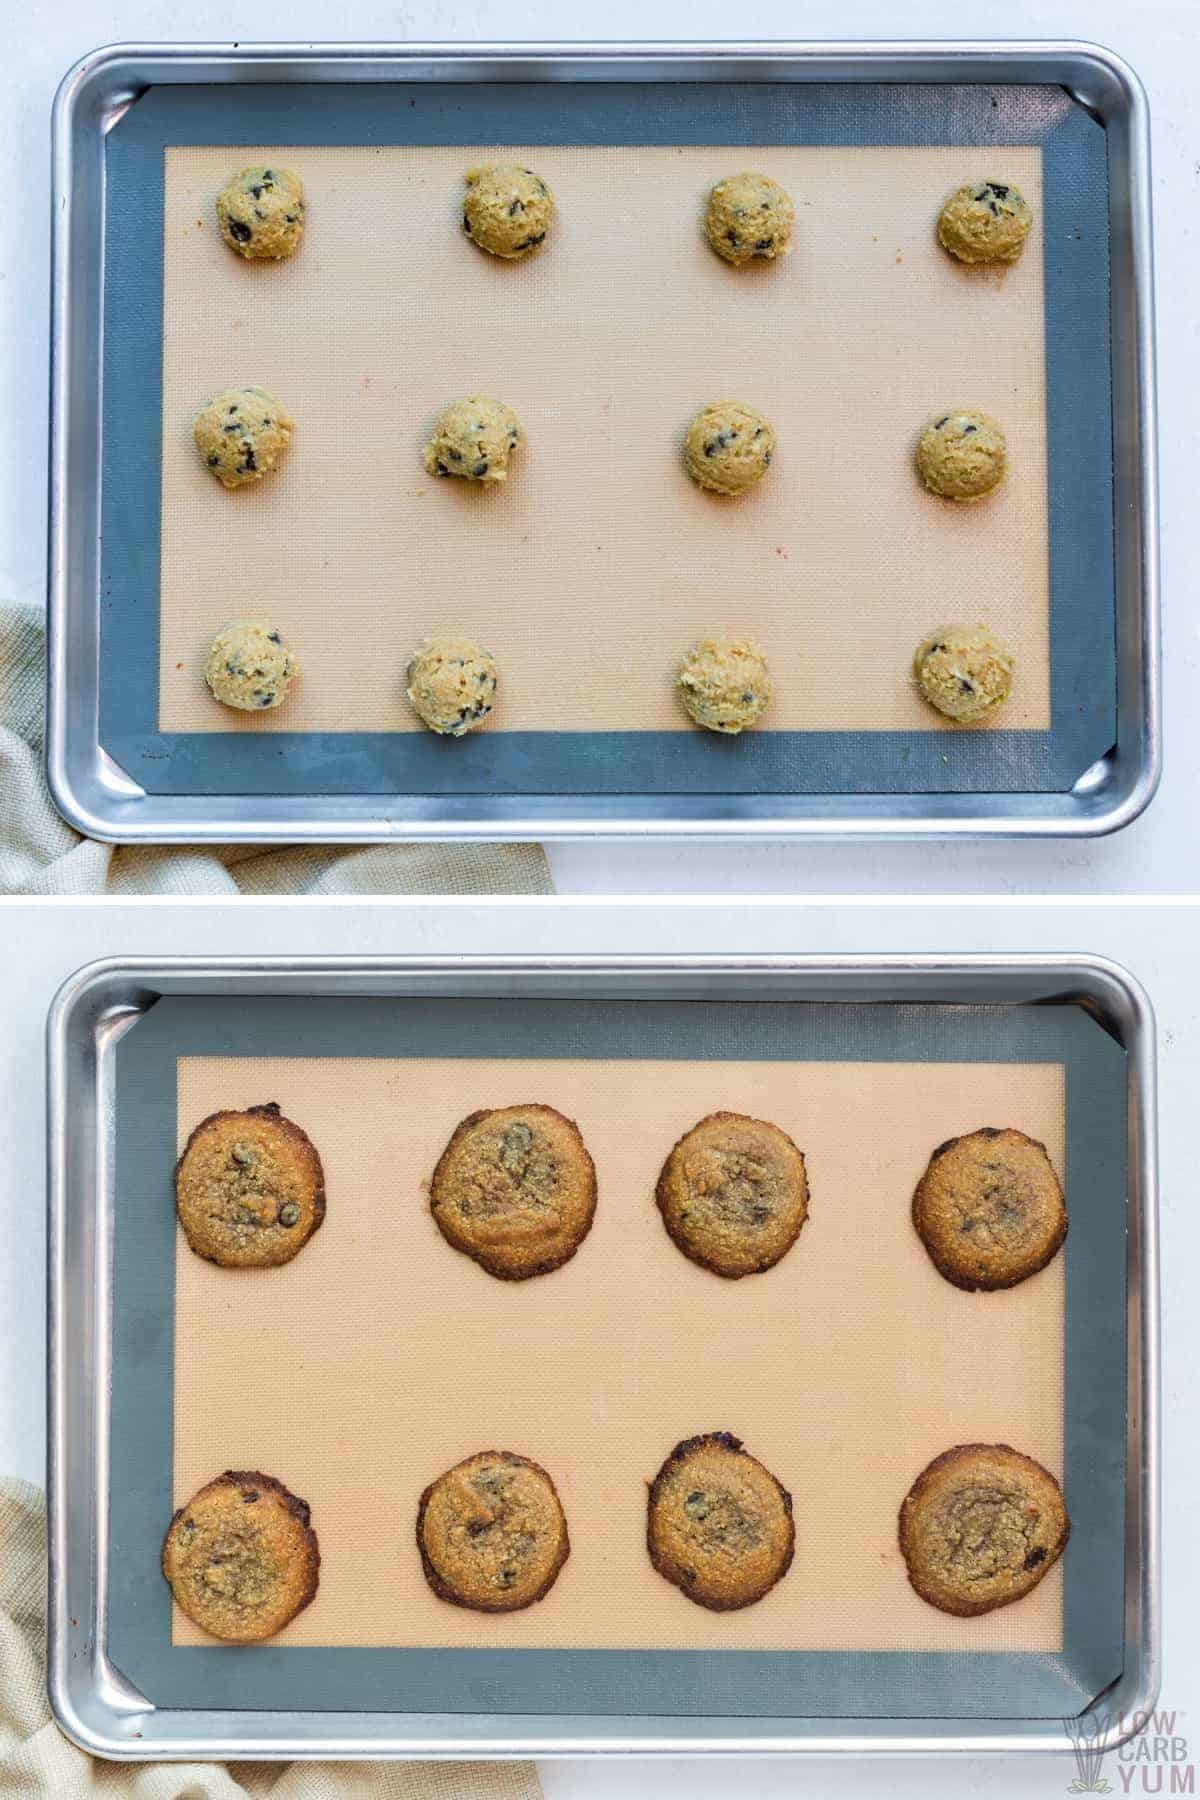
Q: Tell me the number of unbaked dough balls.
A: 12